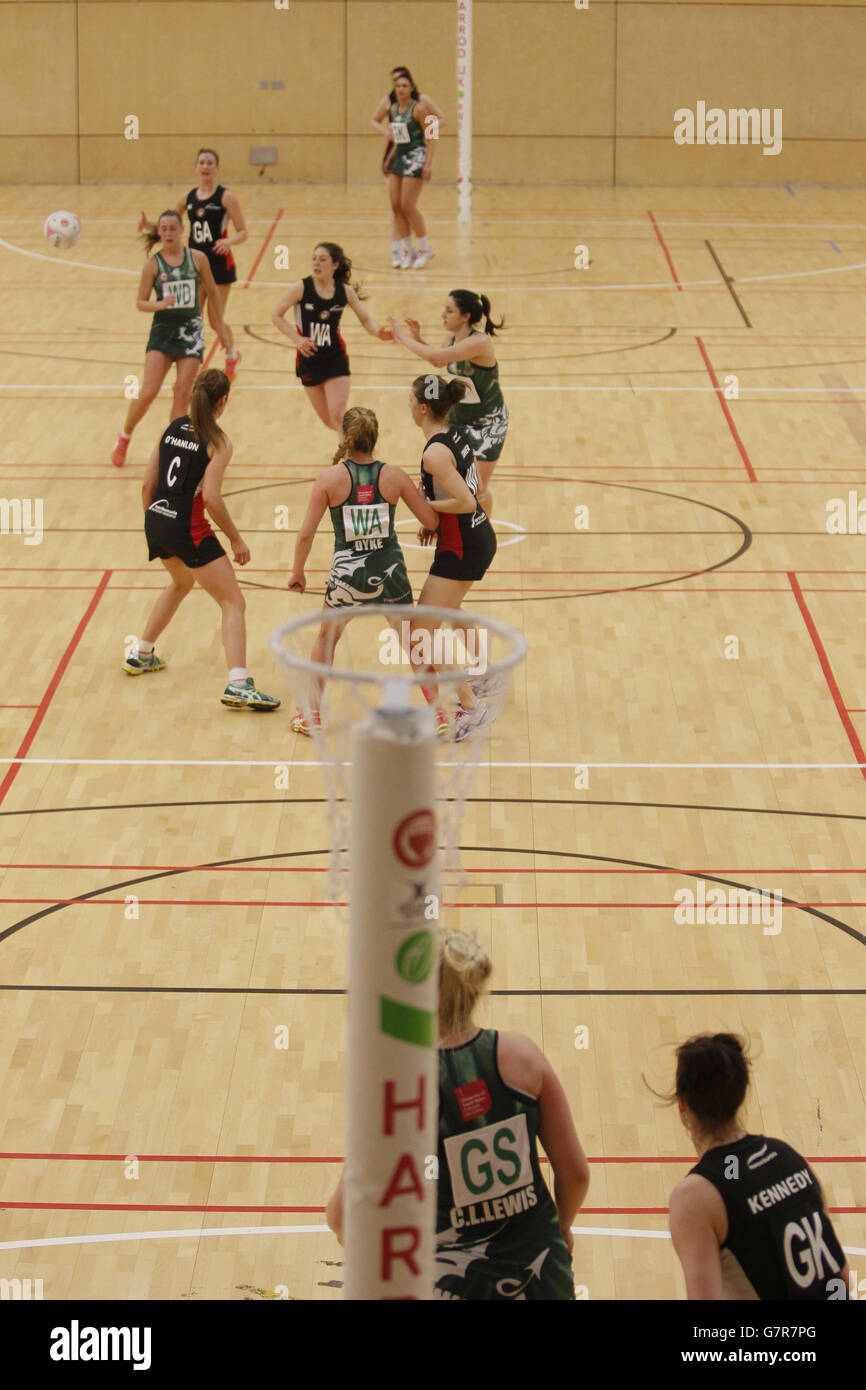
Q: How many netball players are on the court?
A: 11